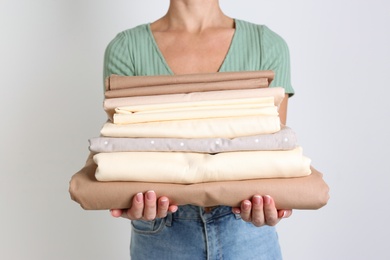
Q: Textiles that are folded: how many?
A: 7